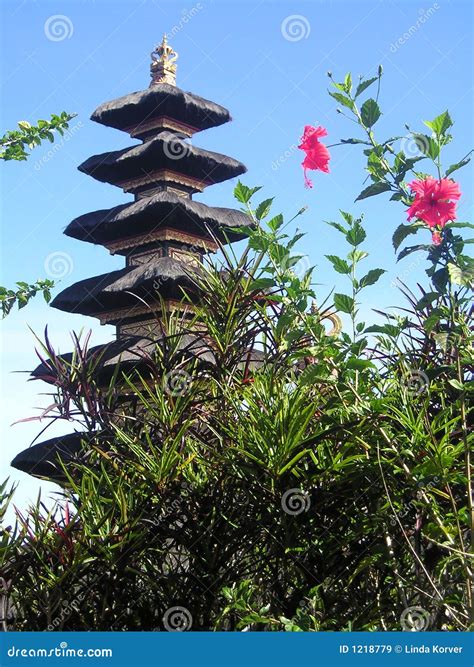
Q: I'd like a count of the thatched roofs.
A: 6